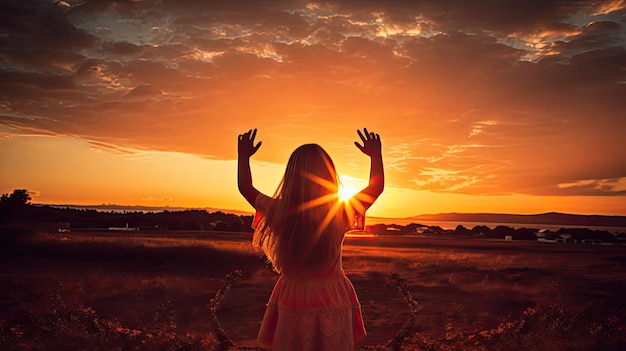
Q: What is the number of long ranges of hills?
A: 1